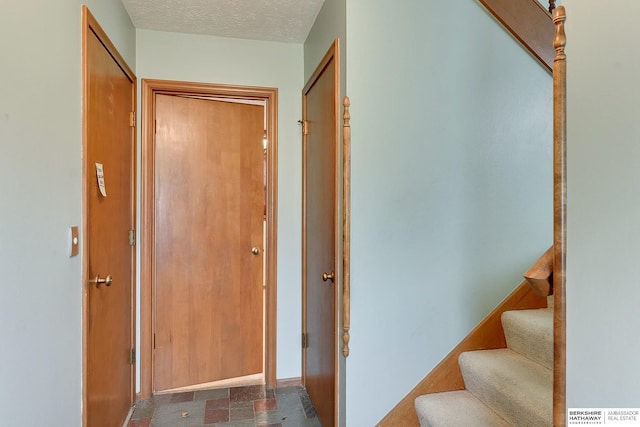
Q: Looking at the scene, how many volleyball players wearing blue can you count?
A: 0